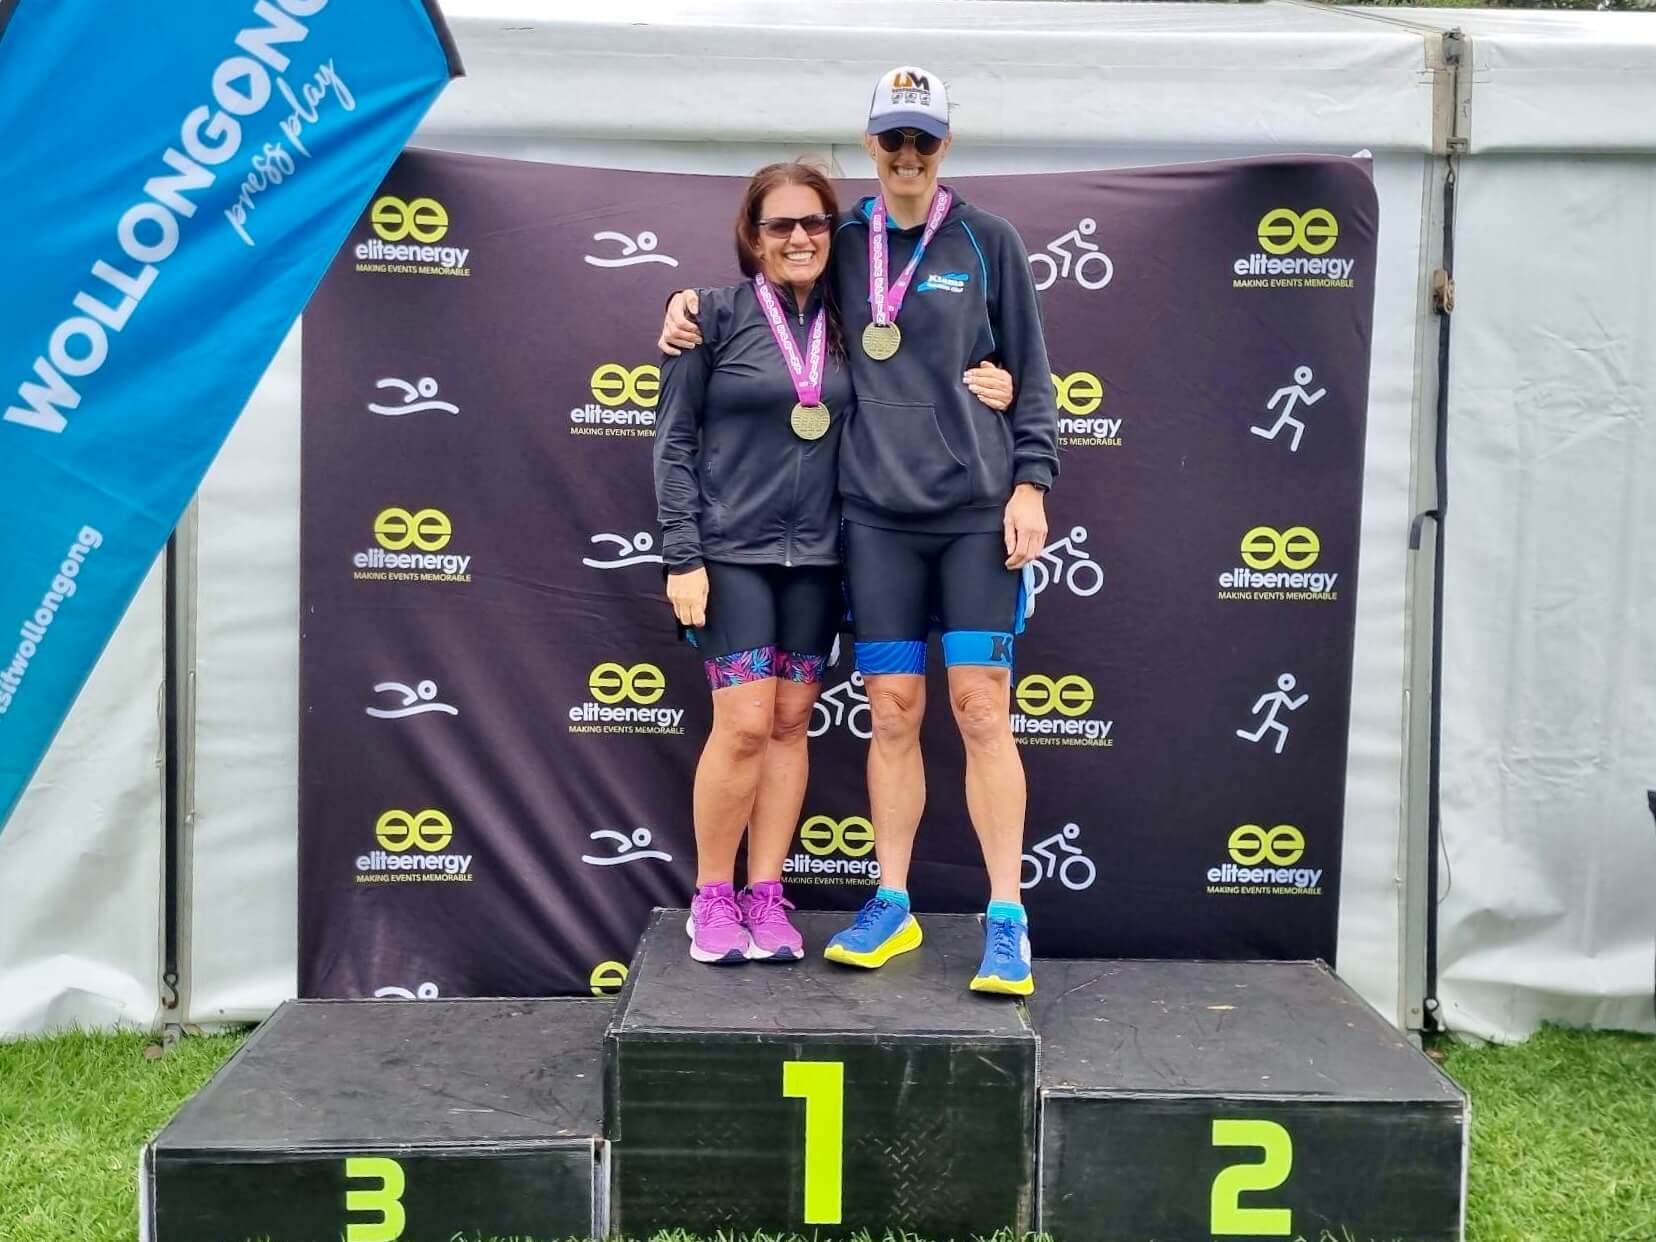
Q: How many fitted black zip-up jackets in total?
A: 1